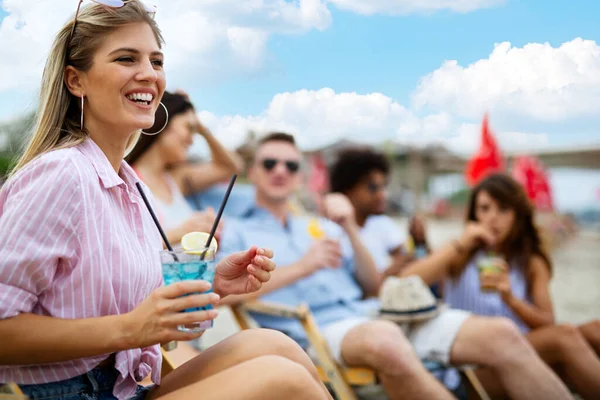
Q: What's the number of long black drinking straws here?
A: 2